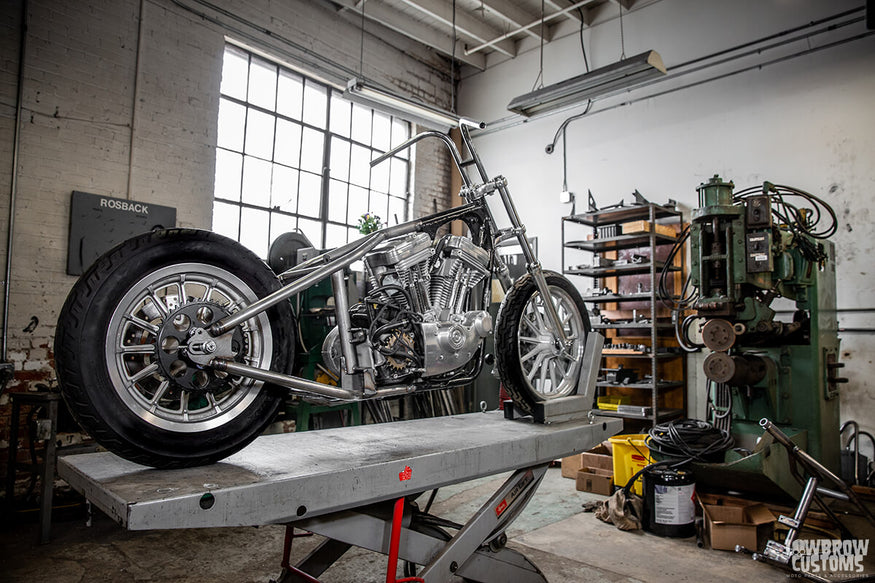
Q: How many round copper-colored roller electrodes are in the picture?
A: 2